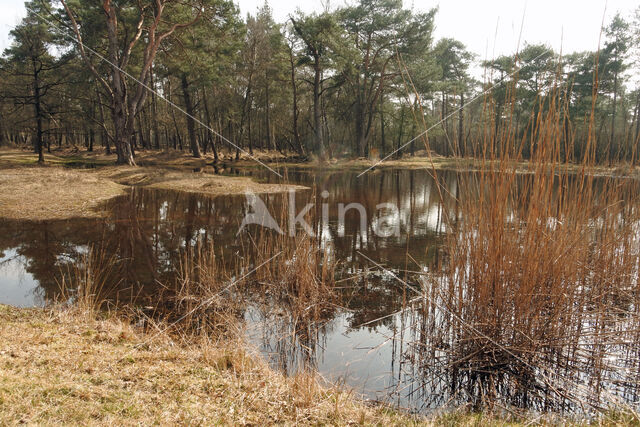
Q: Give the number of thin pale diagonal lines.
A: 4